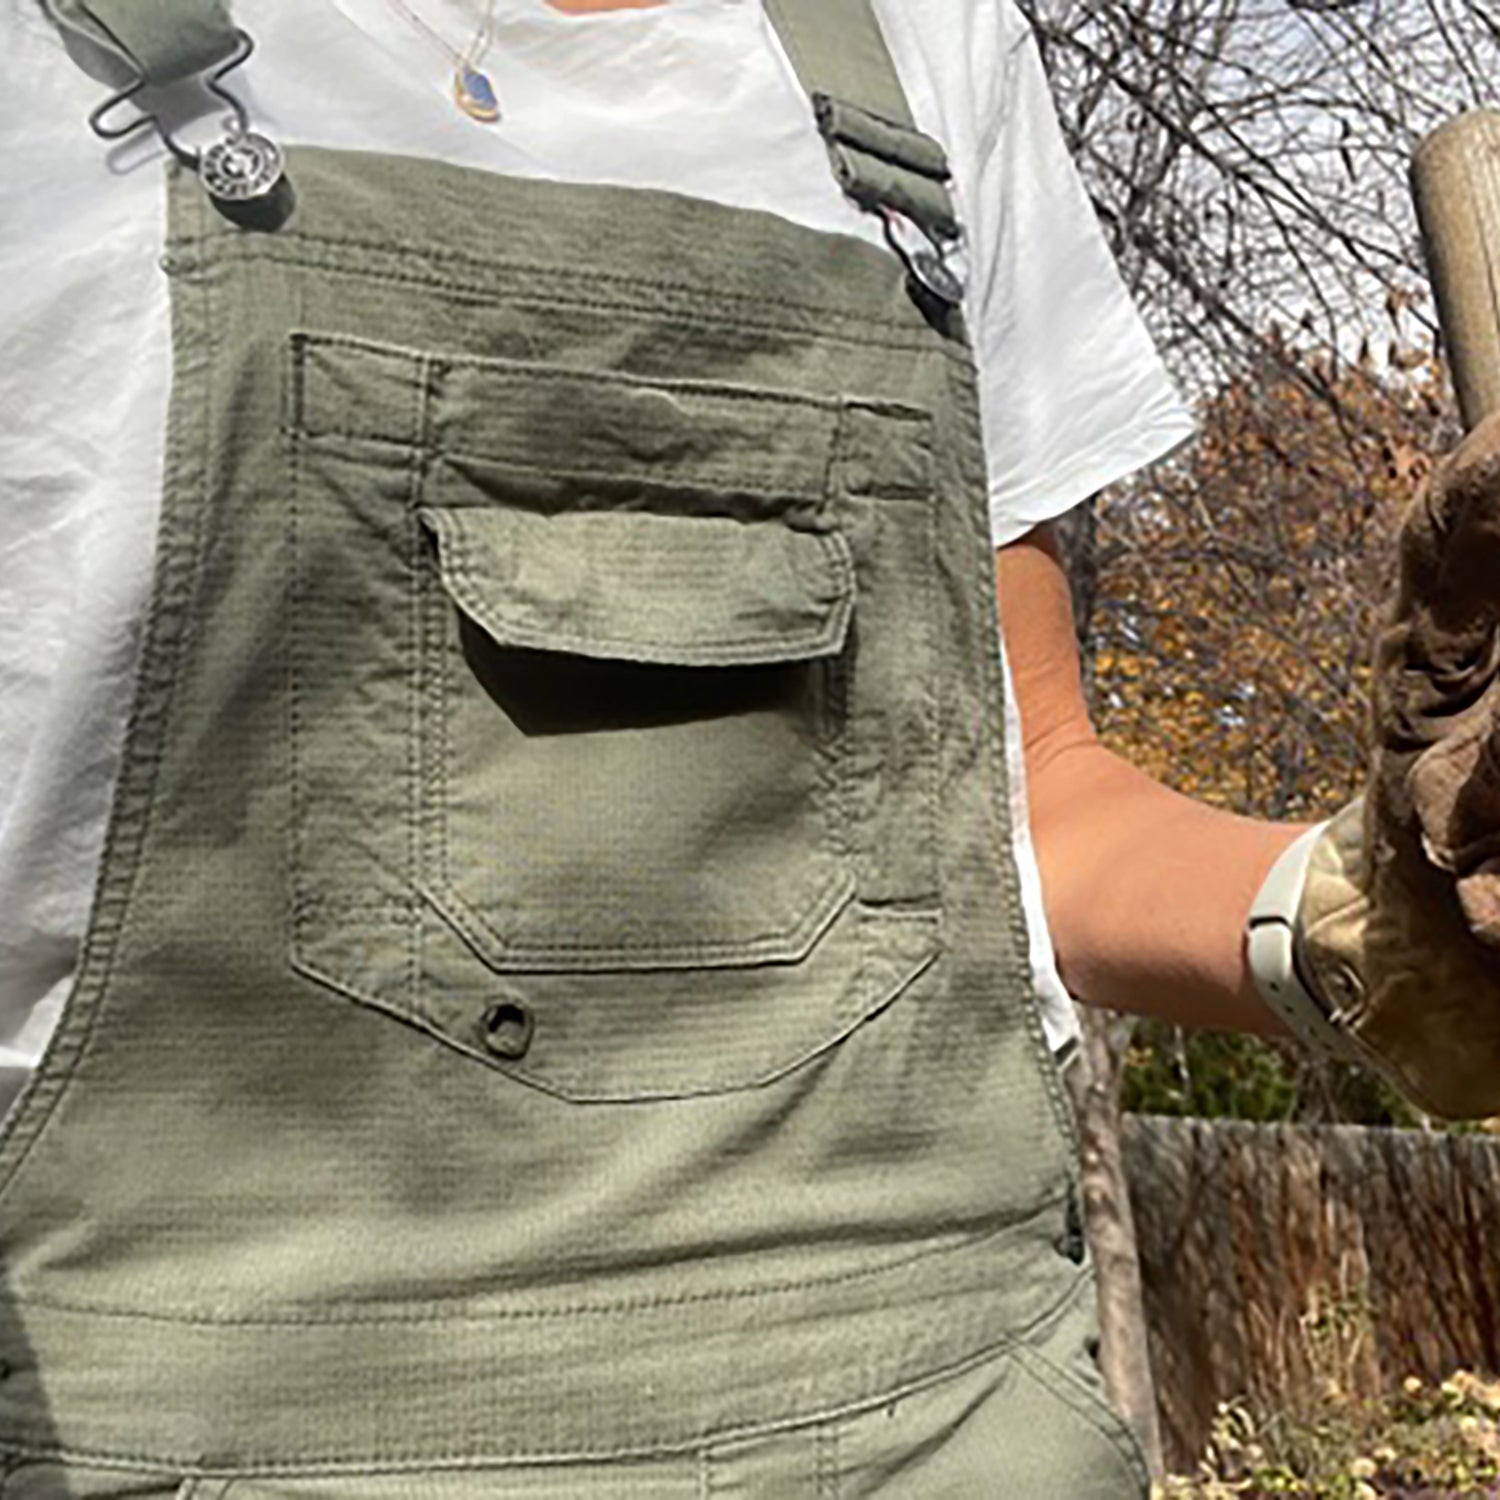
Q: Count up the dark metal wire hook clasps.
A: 2